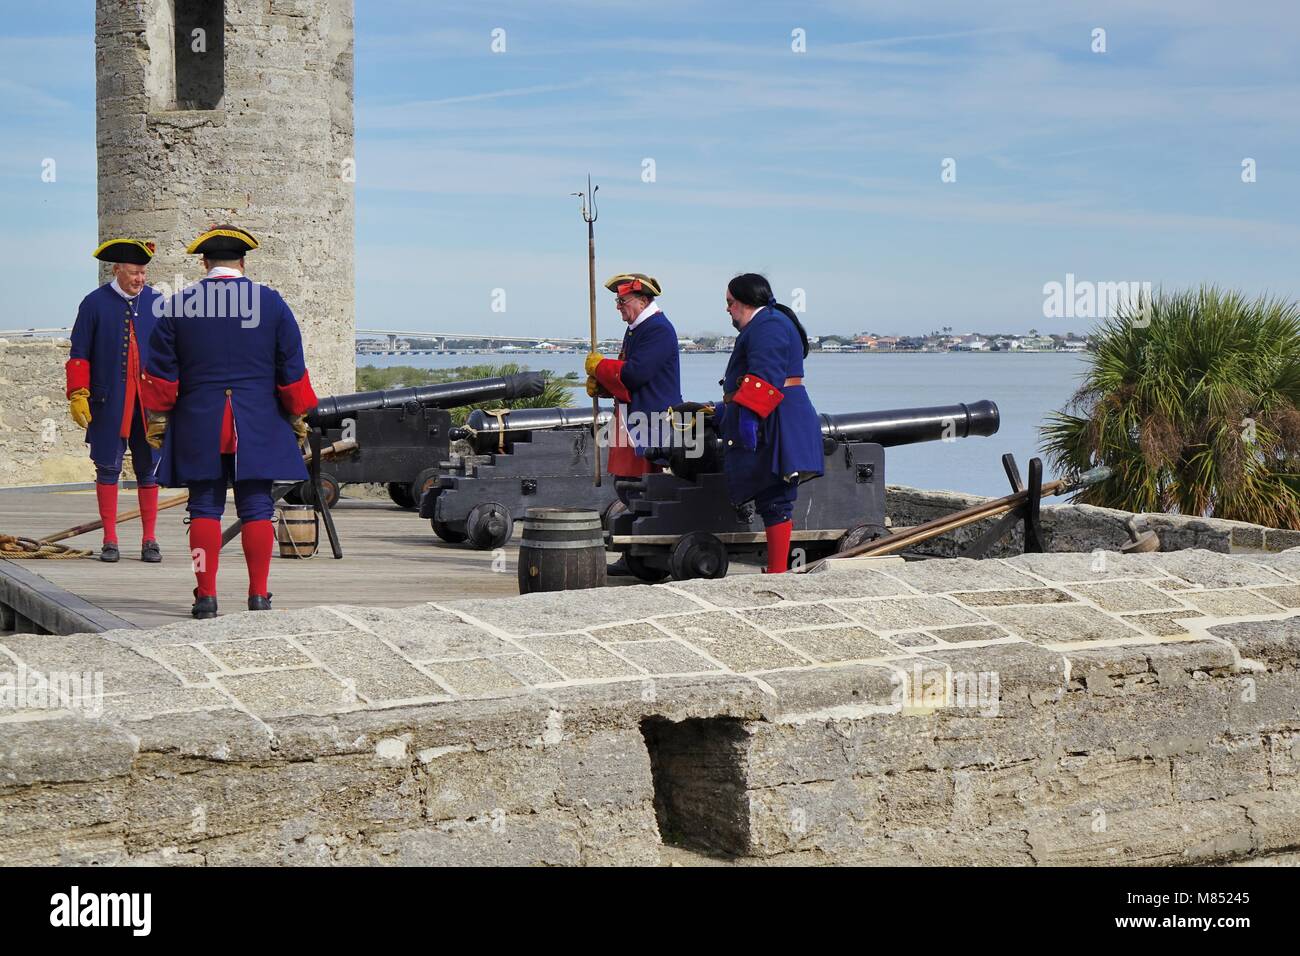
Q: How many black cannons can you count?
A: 3